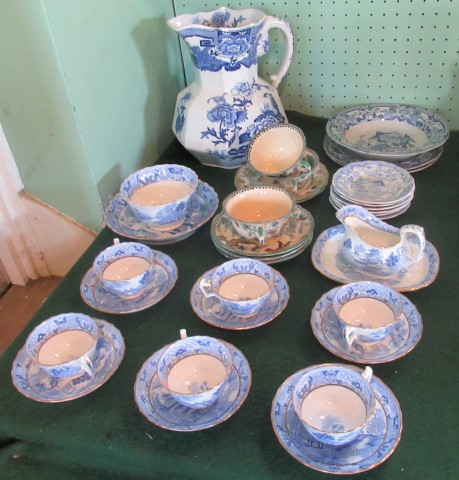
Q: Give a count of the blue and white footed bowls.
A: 1